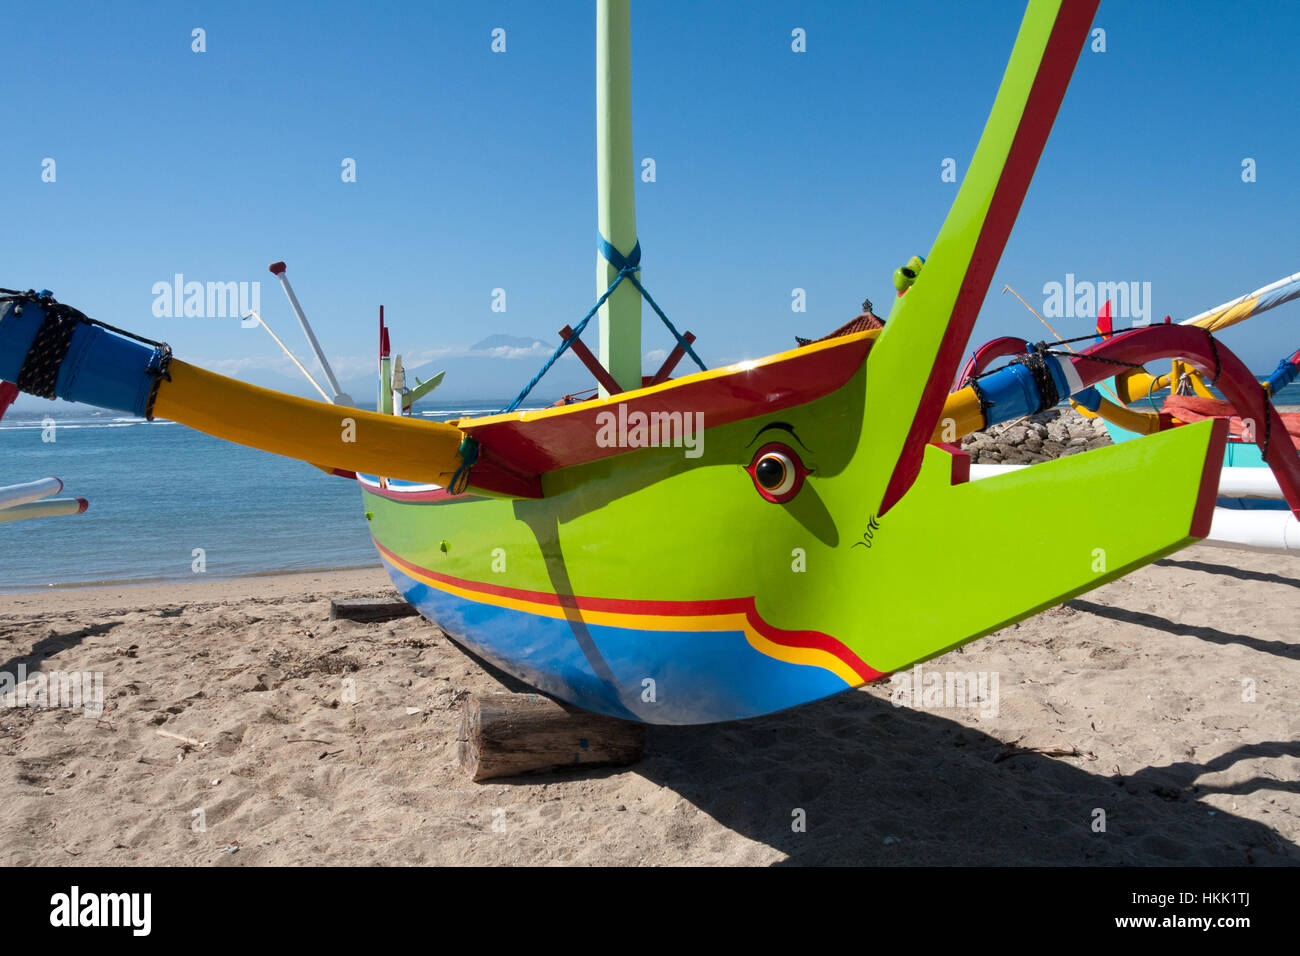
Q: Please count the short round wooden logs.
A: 1